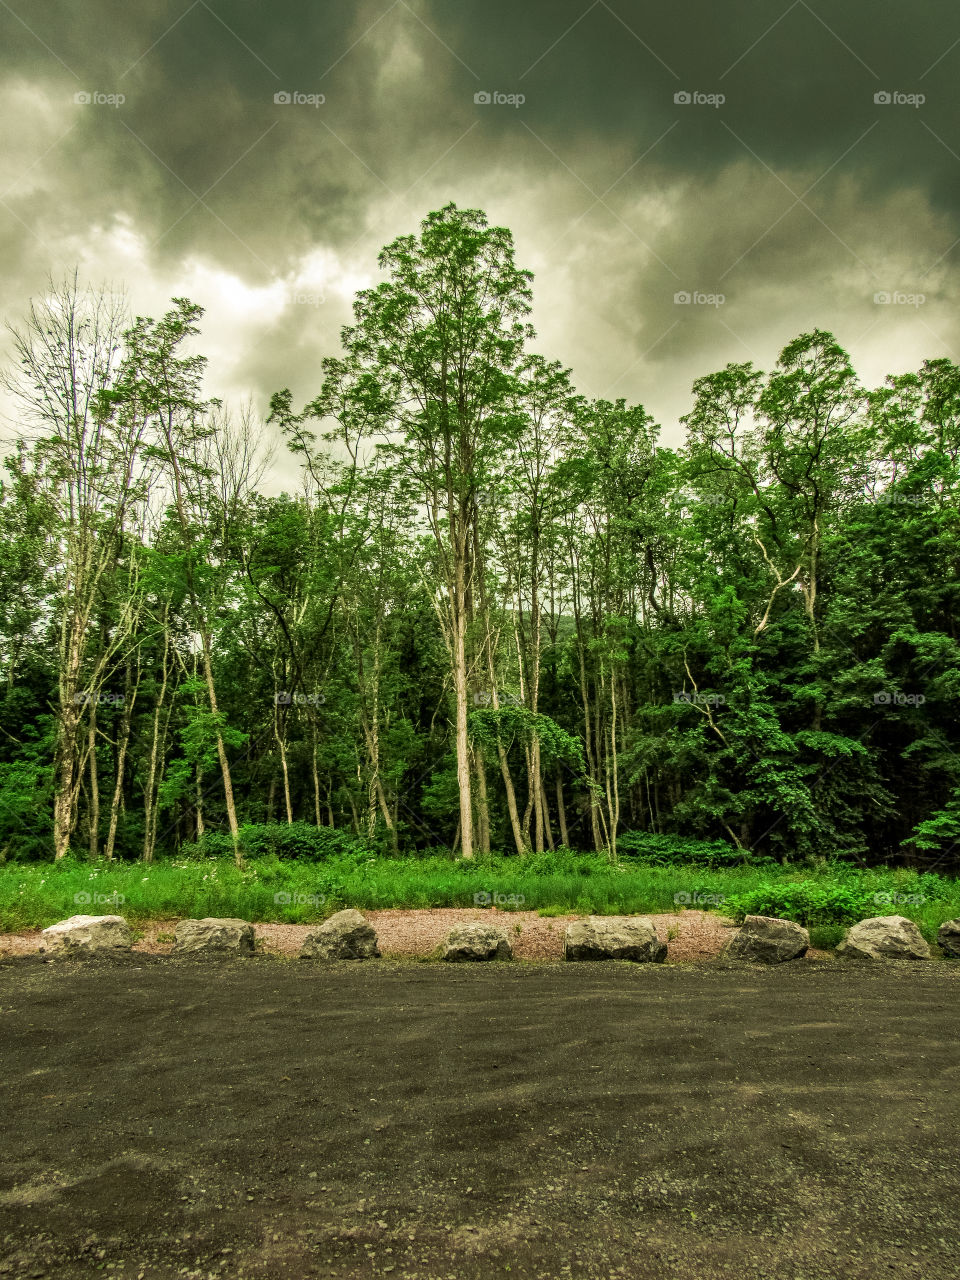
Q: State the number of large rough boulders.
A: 8